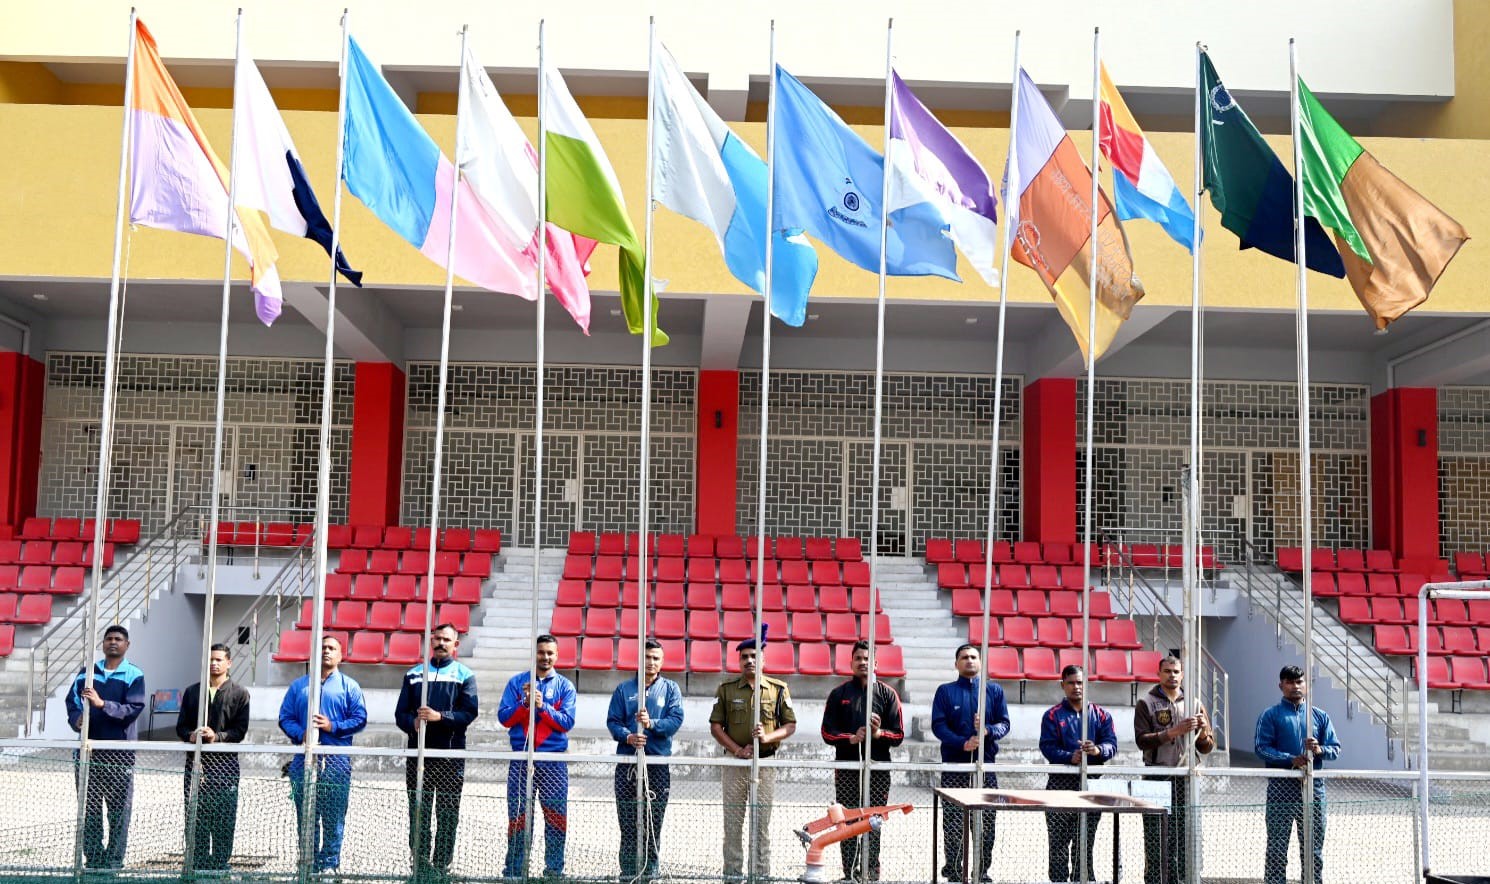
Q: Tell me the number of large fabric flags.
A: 12